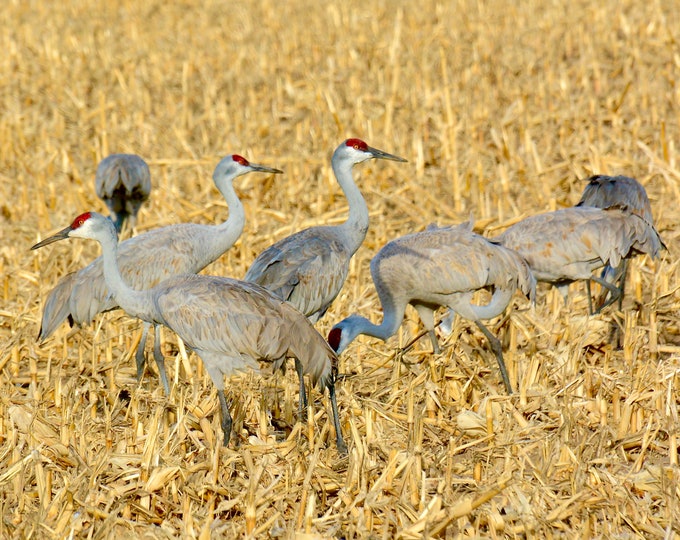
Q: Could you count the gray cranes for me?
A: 7